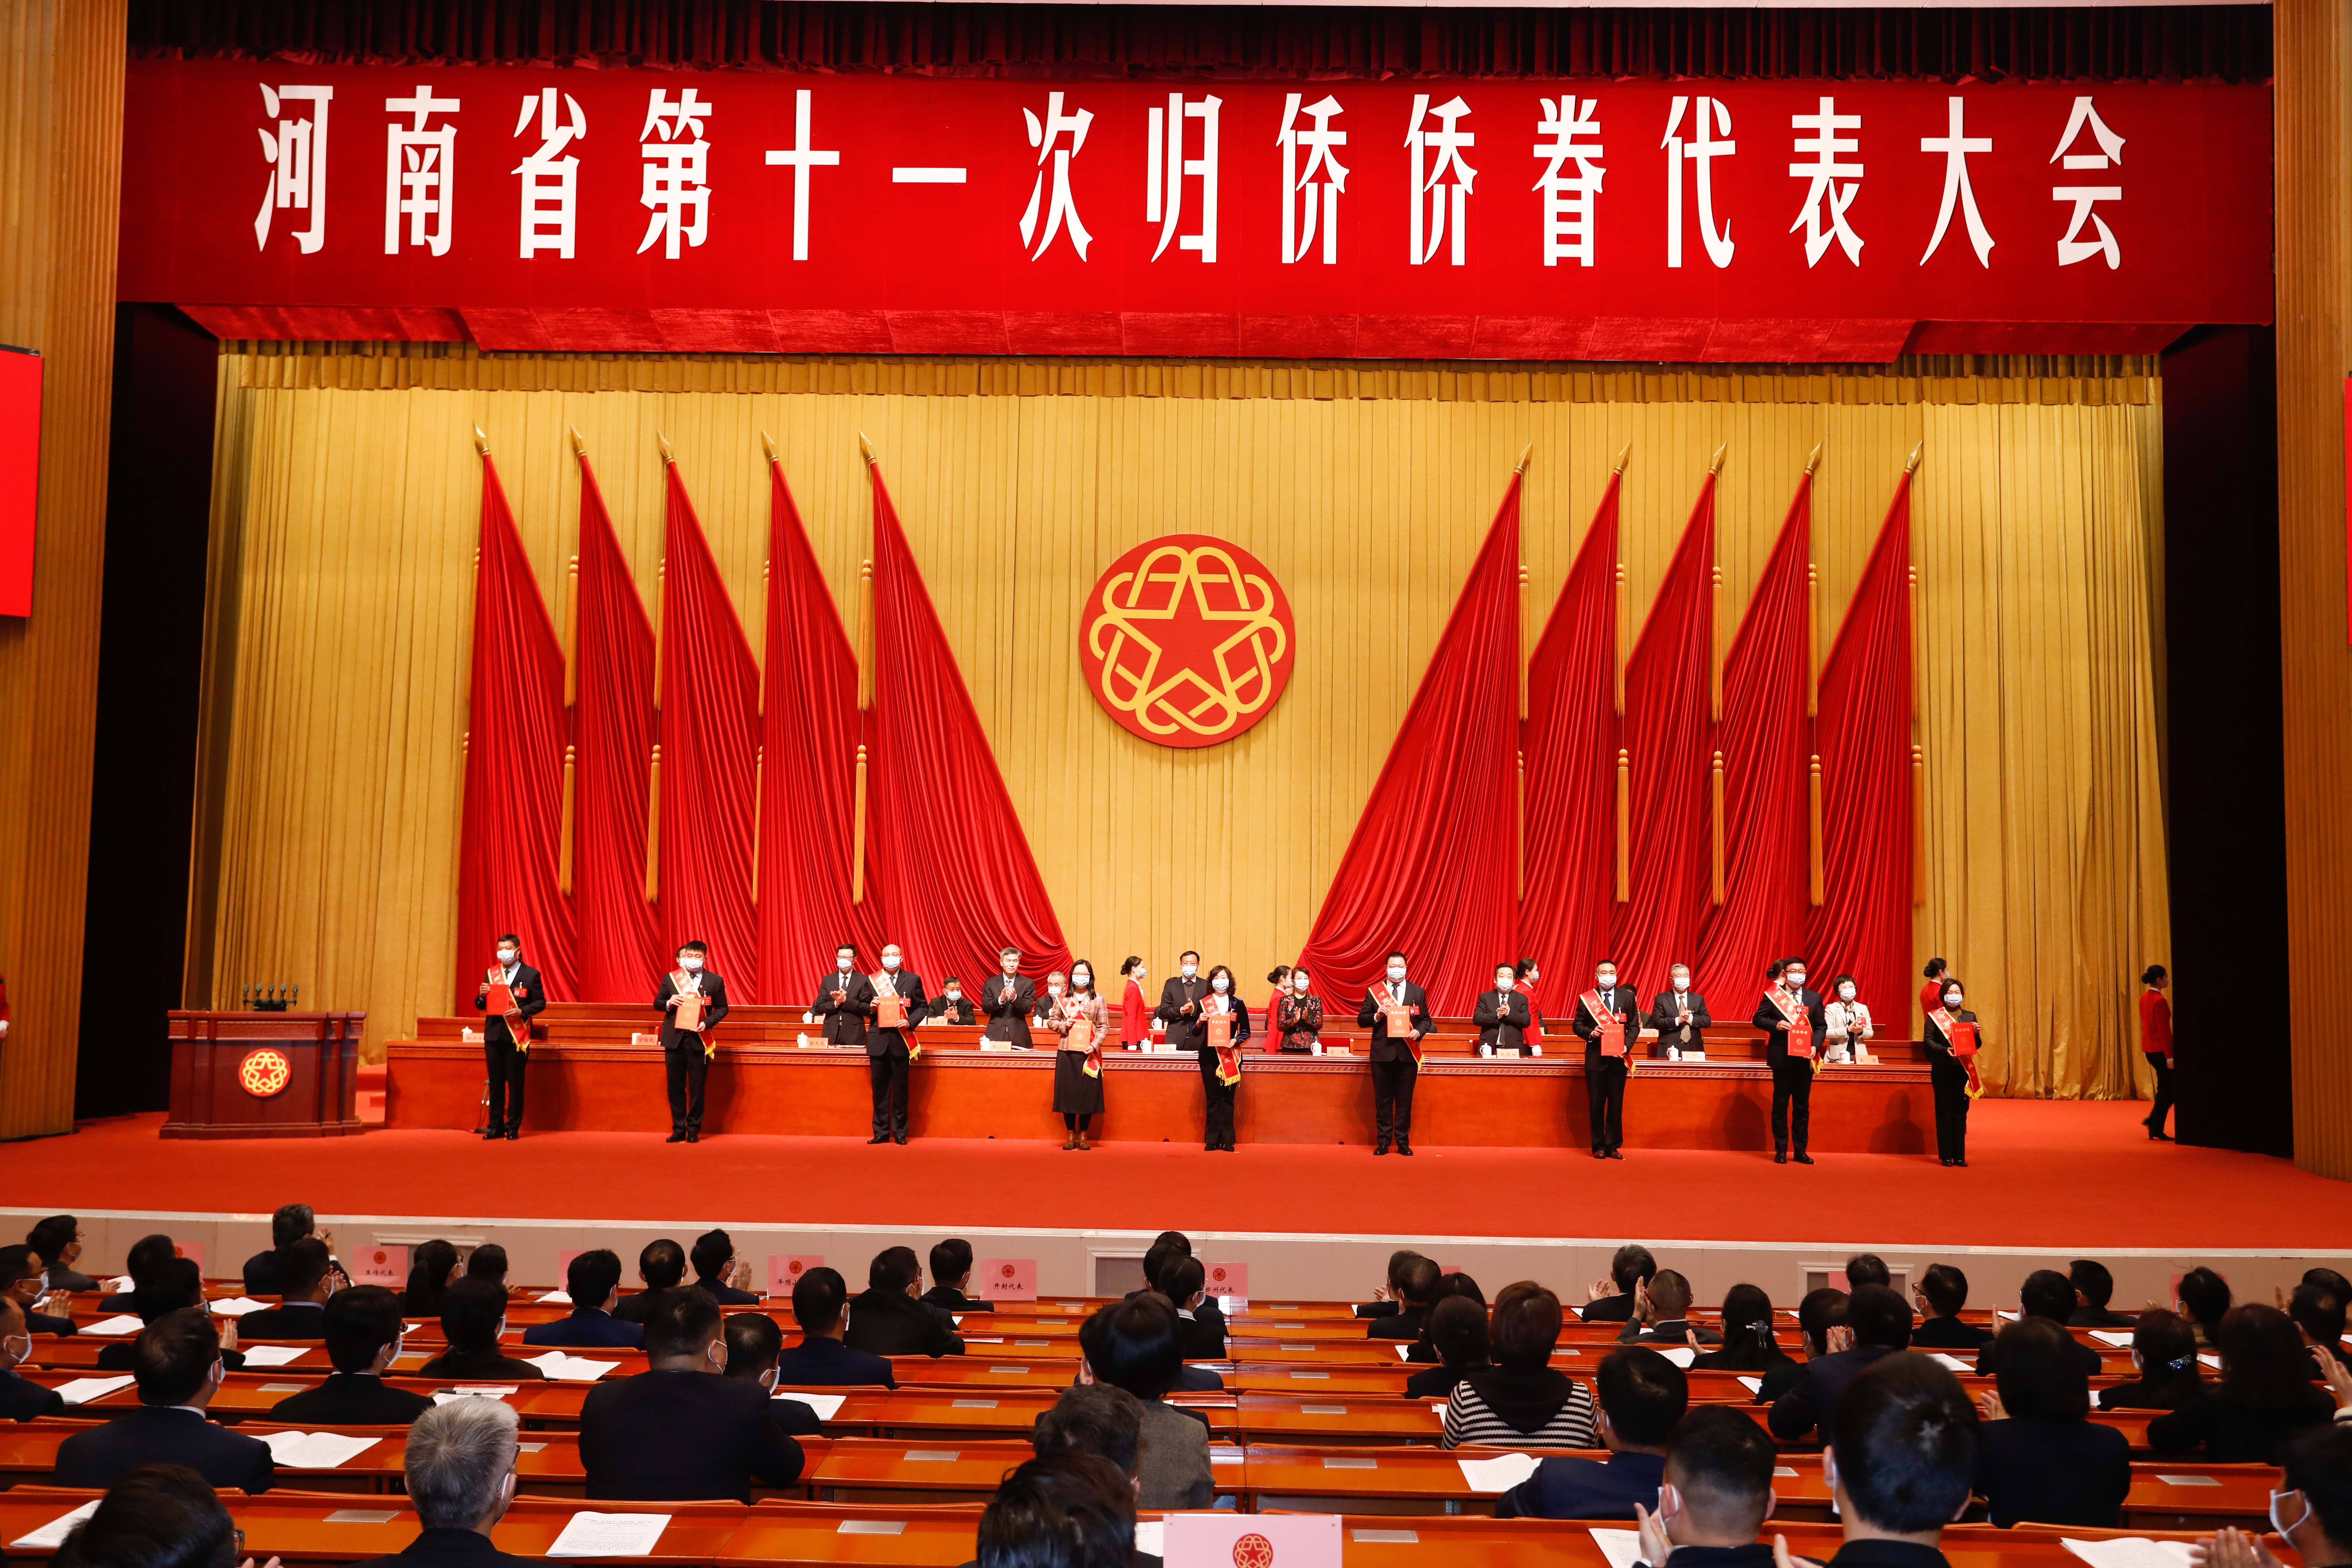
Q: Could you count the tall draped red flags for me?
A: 10